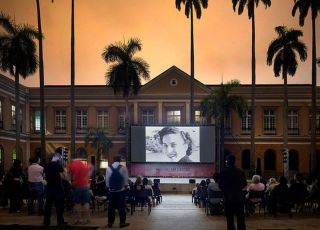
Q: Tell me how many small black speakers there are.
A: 2